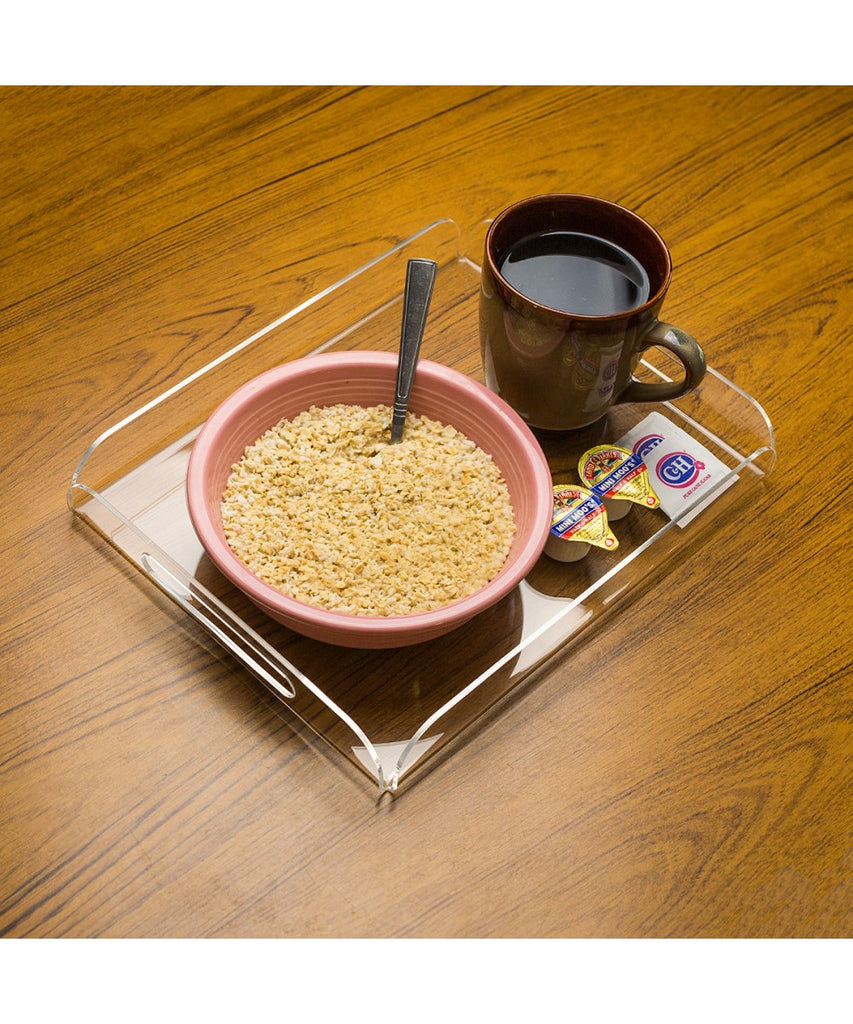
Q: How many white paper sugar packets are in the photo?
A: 2